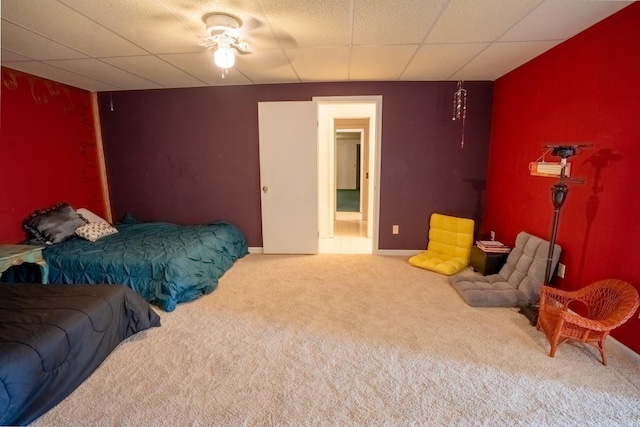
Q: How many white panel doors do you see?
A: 1